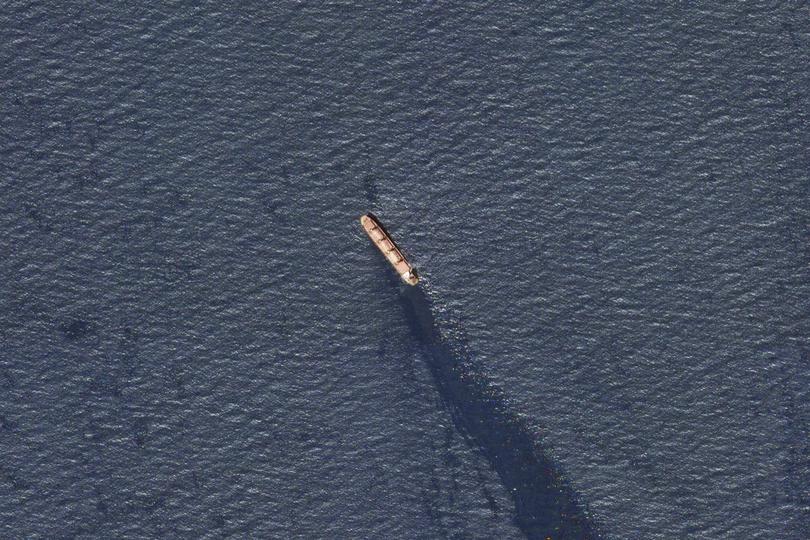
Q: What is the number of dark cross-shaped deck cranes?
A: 4